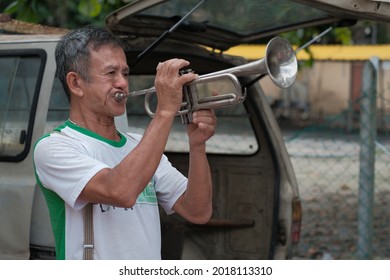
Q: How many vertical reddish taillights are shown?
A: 1